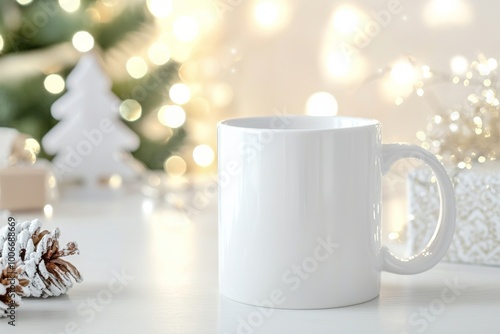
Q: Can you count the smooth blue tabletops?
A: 0